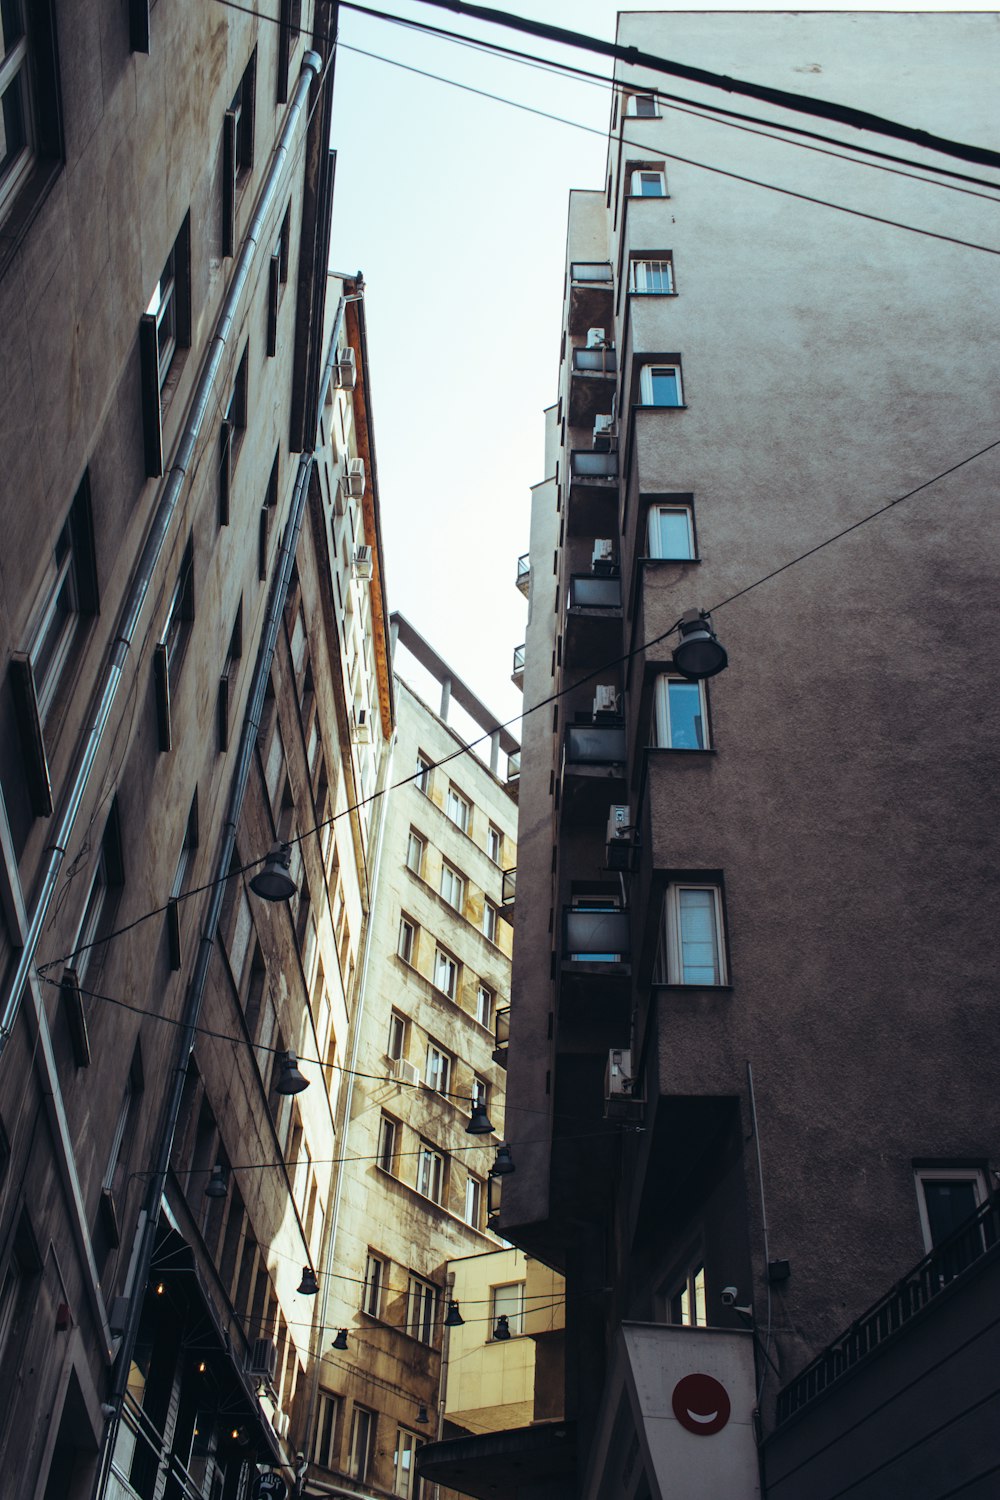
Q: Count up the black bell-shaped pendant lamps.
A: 11